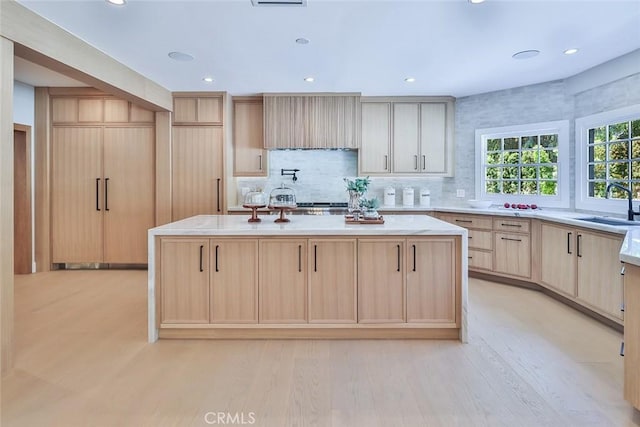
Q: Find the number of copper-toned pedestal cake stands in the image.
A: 2